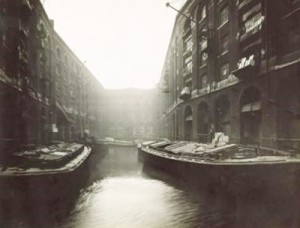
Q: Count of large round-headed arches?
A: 4